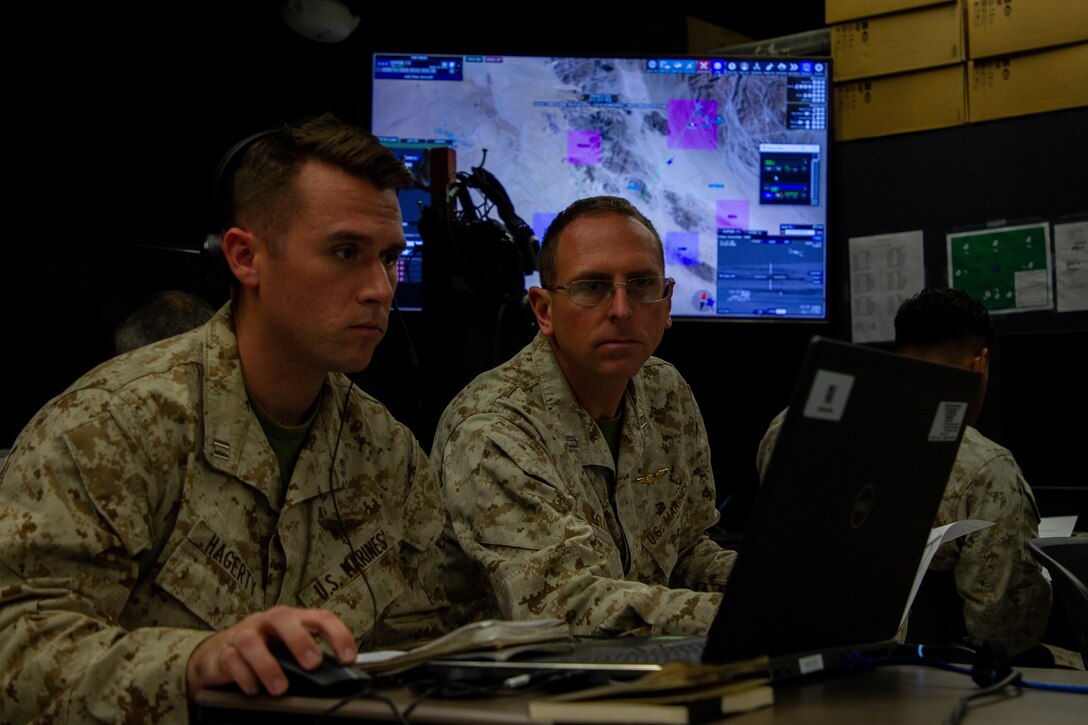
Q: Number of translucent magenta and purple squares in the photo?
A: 5